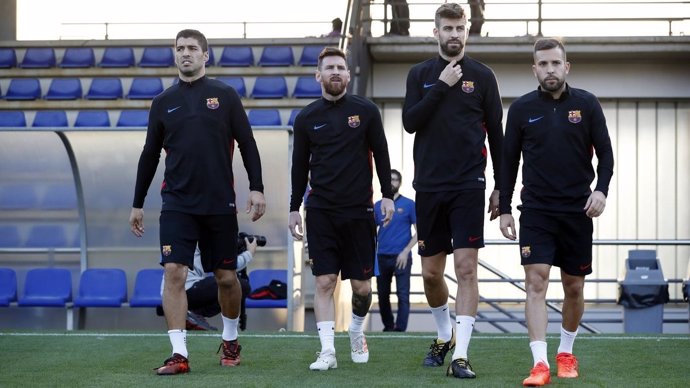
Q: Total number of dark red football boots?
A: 2